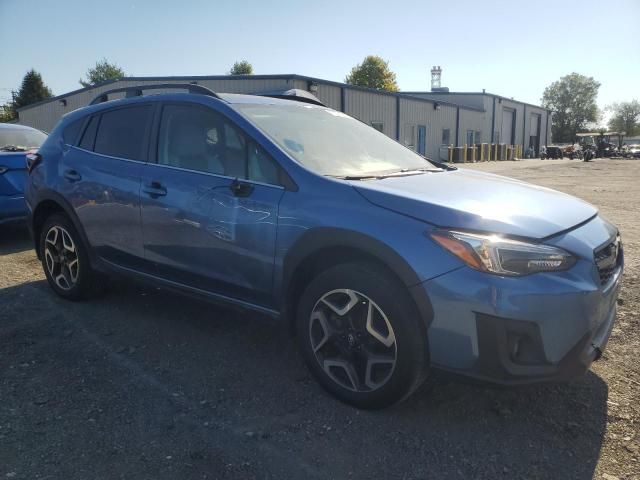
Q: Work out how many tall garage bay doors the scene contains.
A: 2